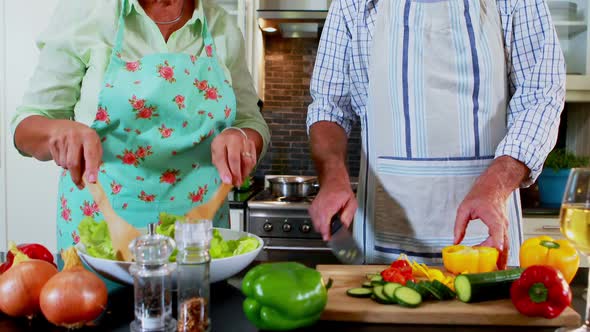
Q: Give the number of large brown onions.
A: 2